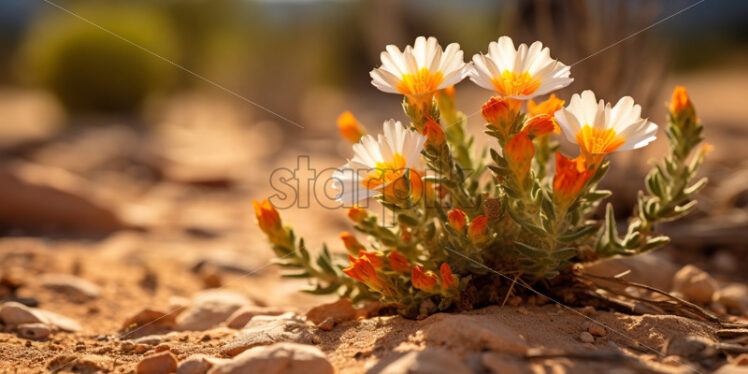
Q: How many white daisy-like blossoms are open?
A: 4